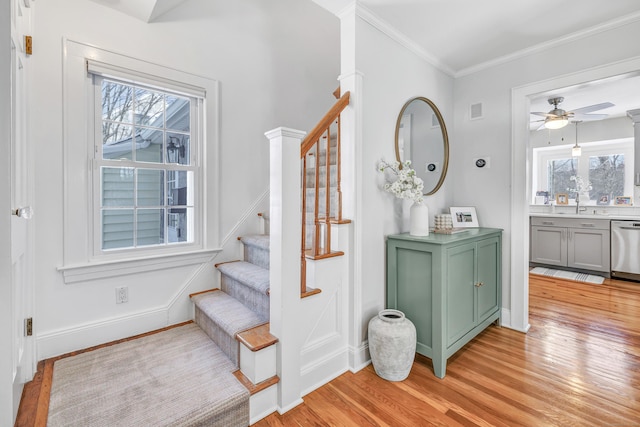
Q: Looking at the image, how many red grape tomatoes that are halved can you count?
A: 0